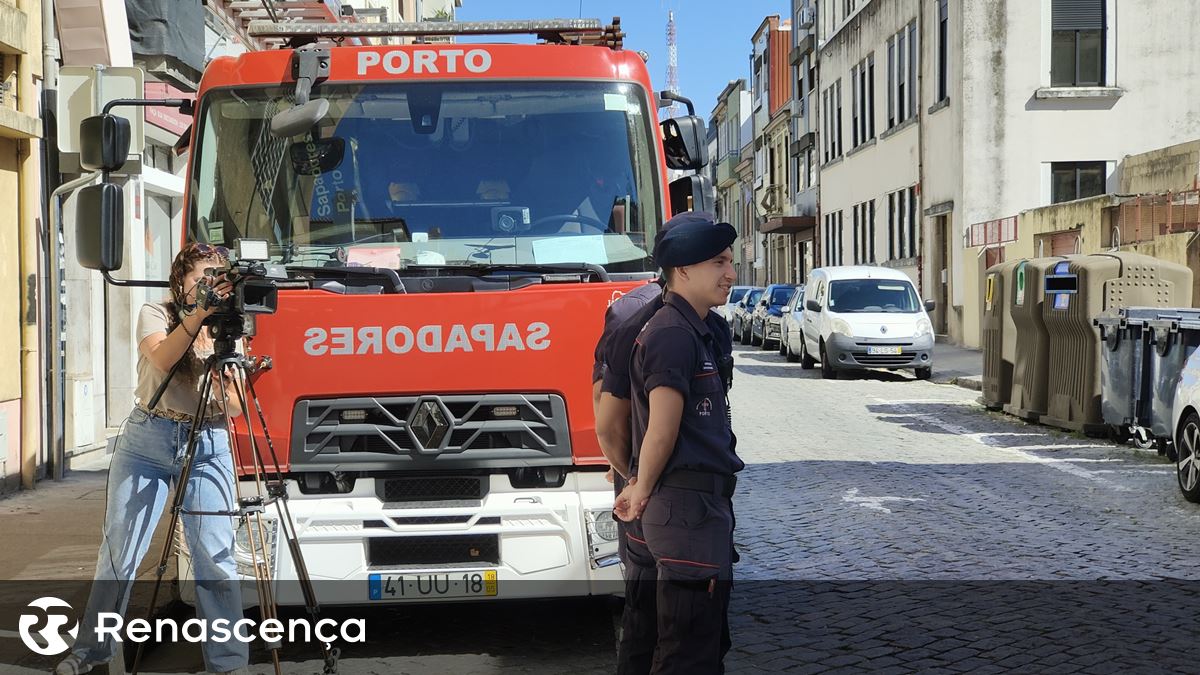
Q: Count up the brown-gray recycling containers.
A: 3